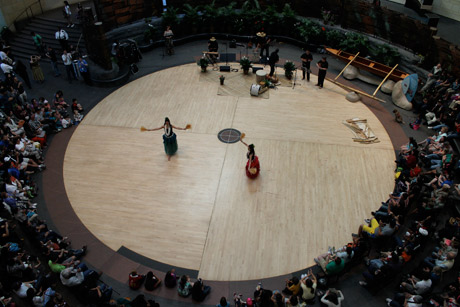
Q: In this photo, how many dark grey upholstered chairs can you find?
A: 0